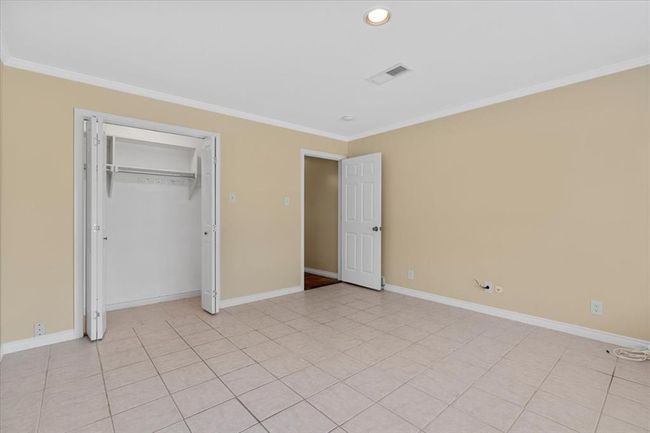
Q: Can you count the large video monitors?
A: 0